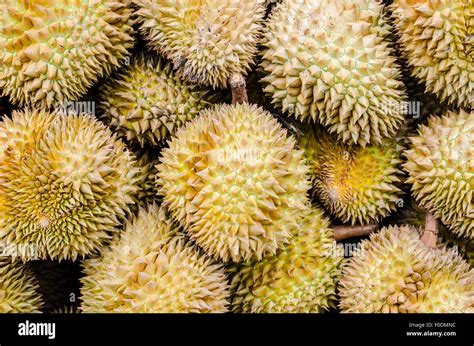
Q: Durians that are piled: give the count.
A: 13